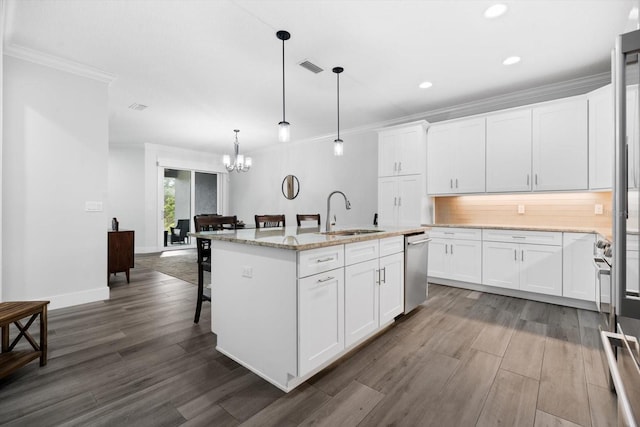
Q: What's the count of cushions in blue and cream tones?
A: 0